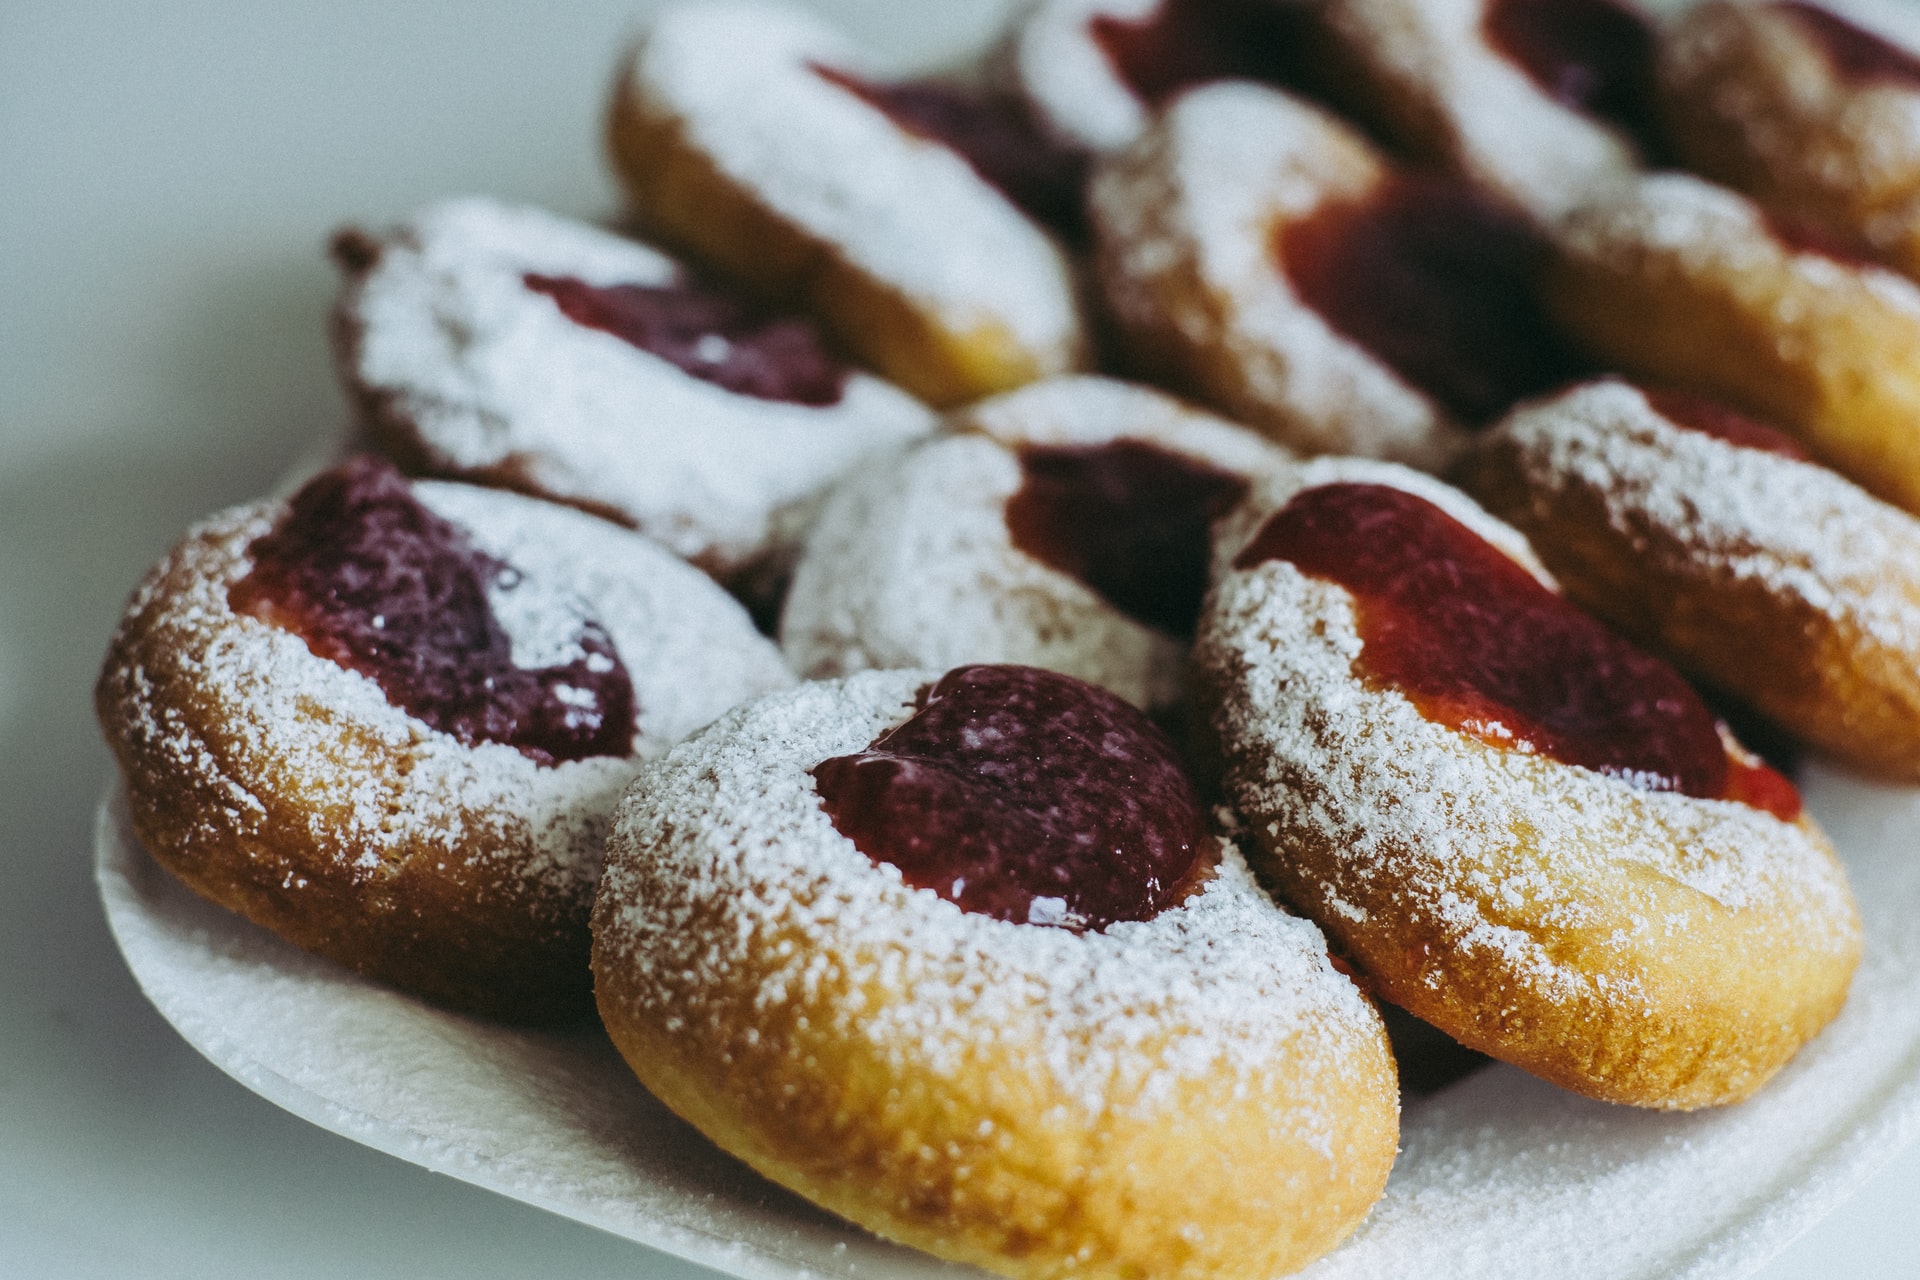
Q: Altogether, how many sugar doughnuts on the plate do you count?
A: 12